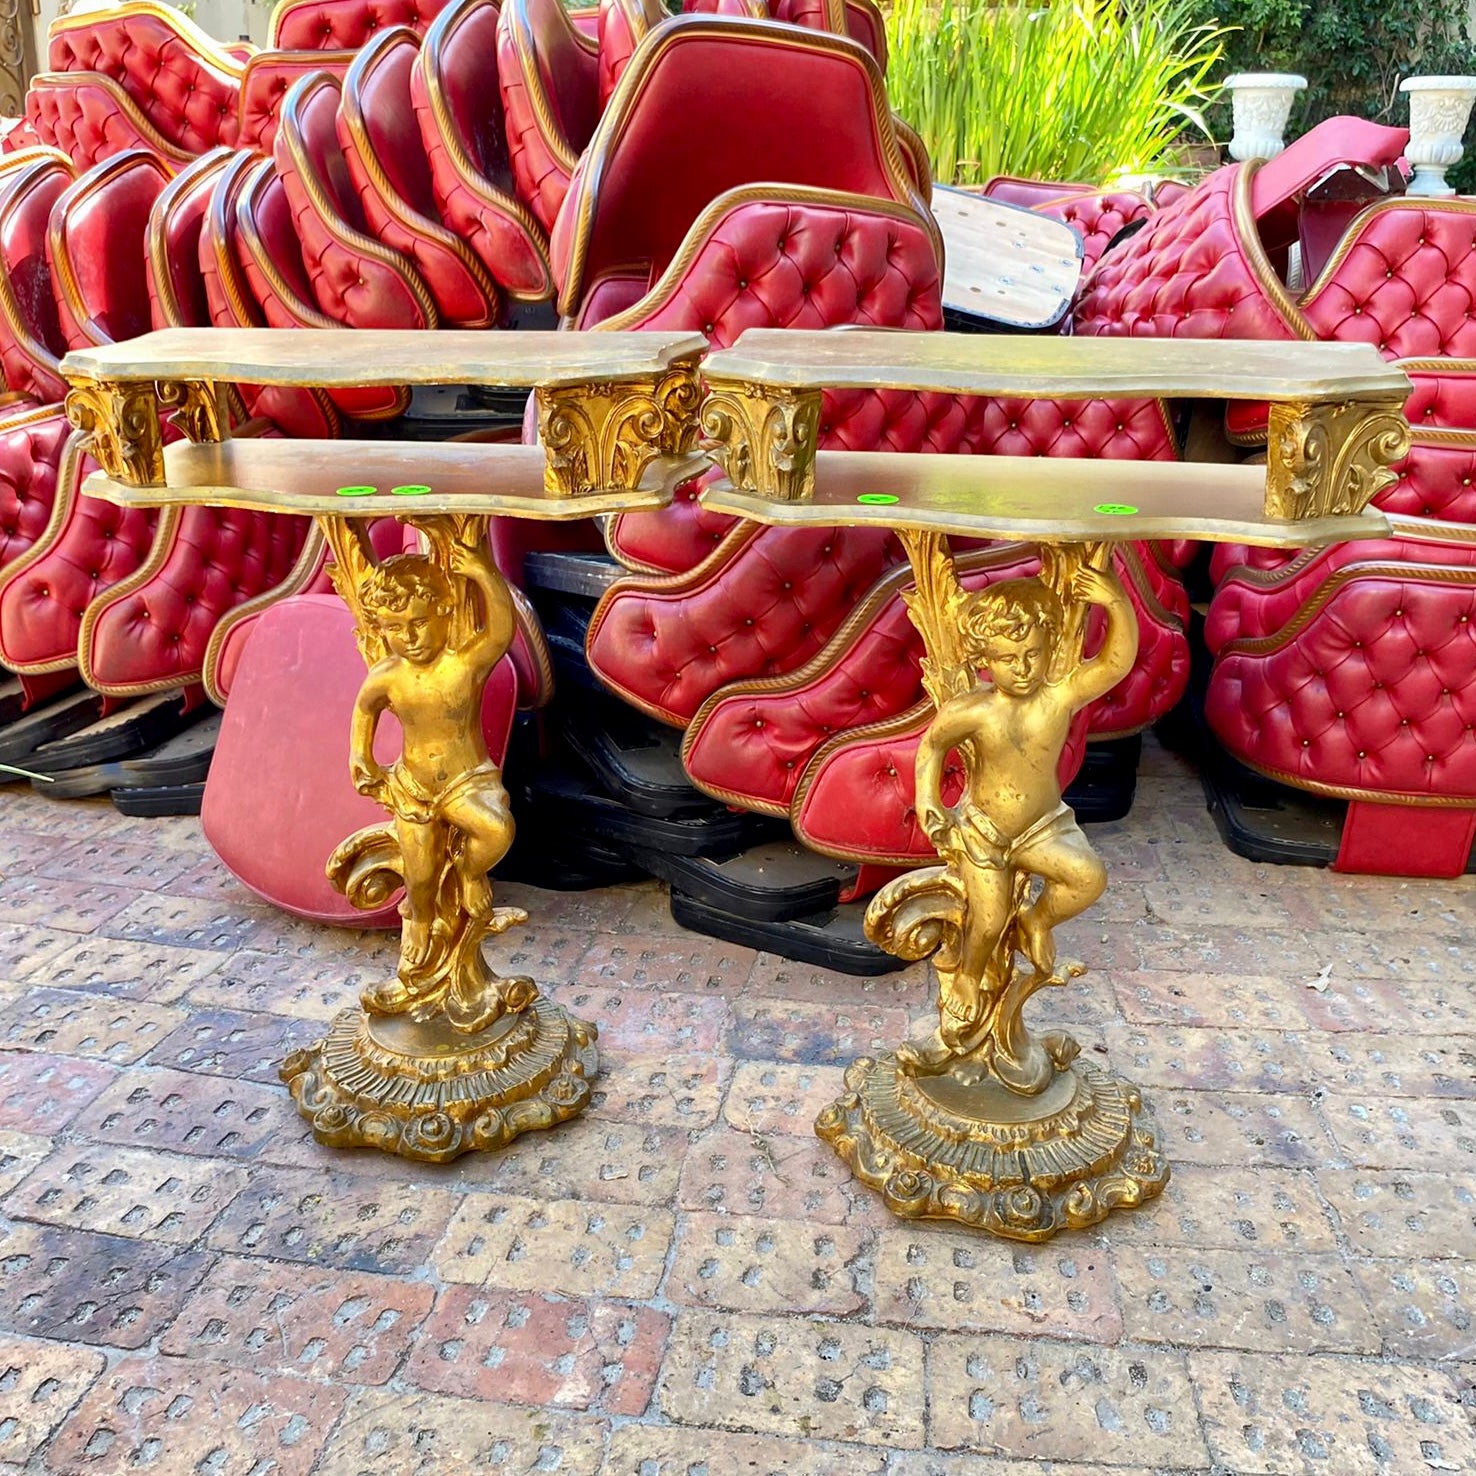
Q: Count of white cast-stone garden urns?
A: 2